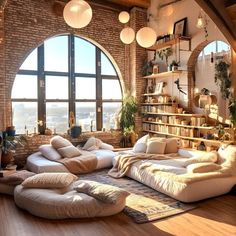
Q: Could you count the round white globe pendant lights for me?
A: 4